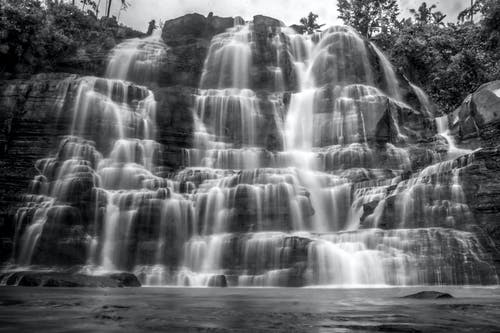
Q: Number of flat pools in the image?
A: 1